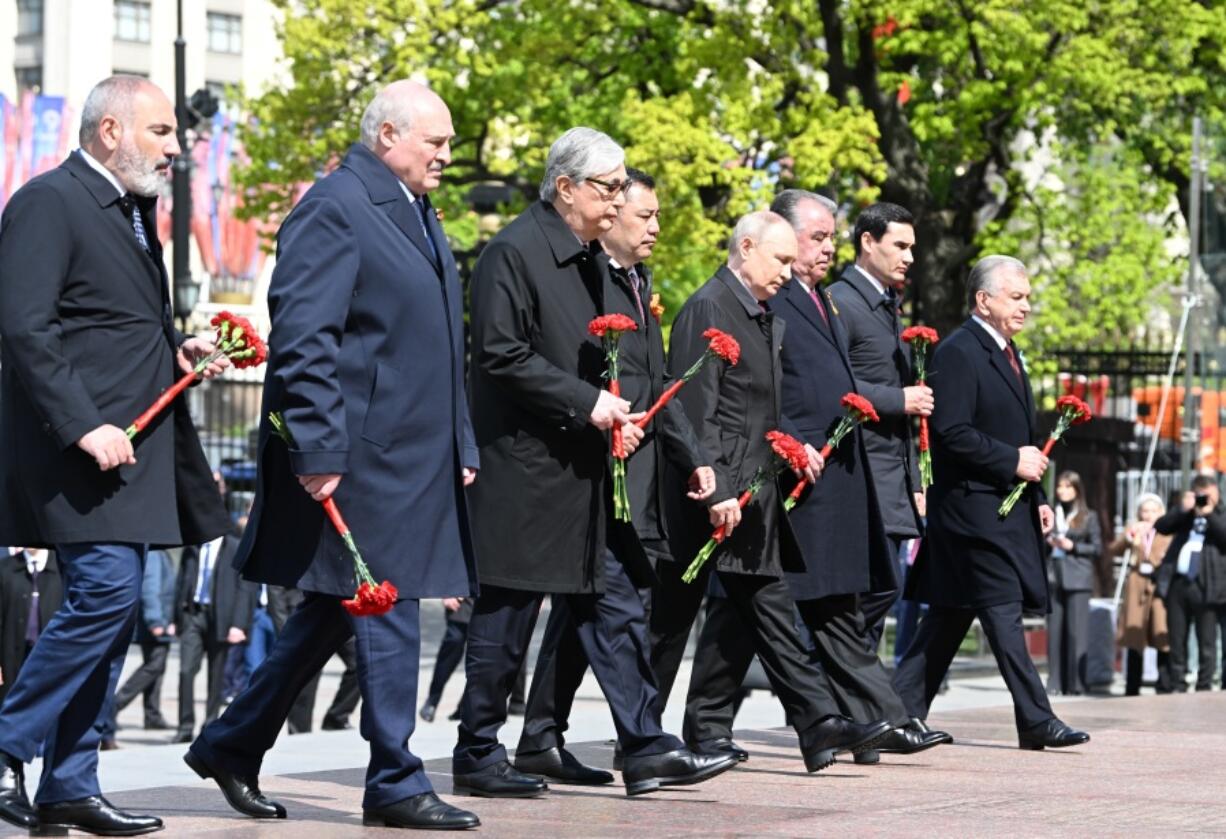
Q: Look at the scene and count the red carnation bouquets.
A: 8